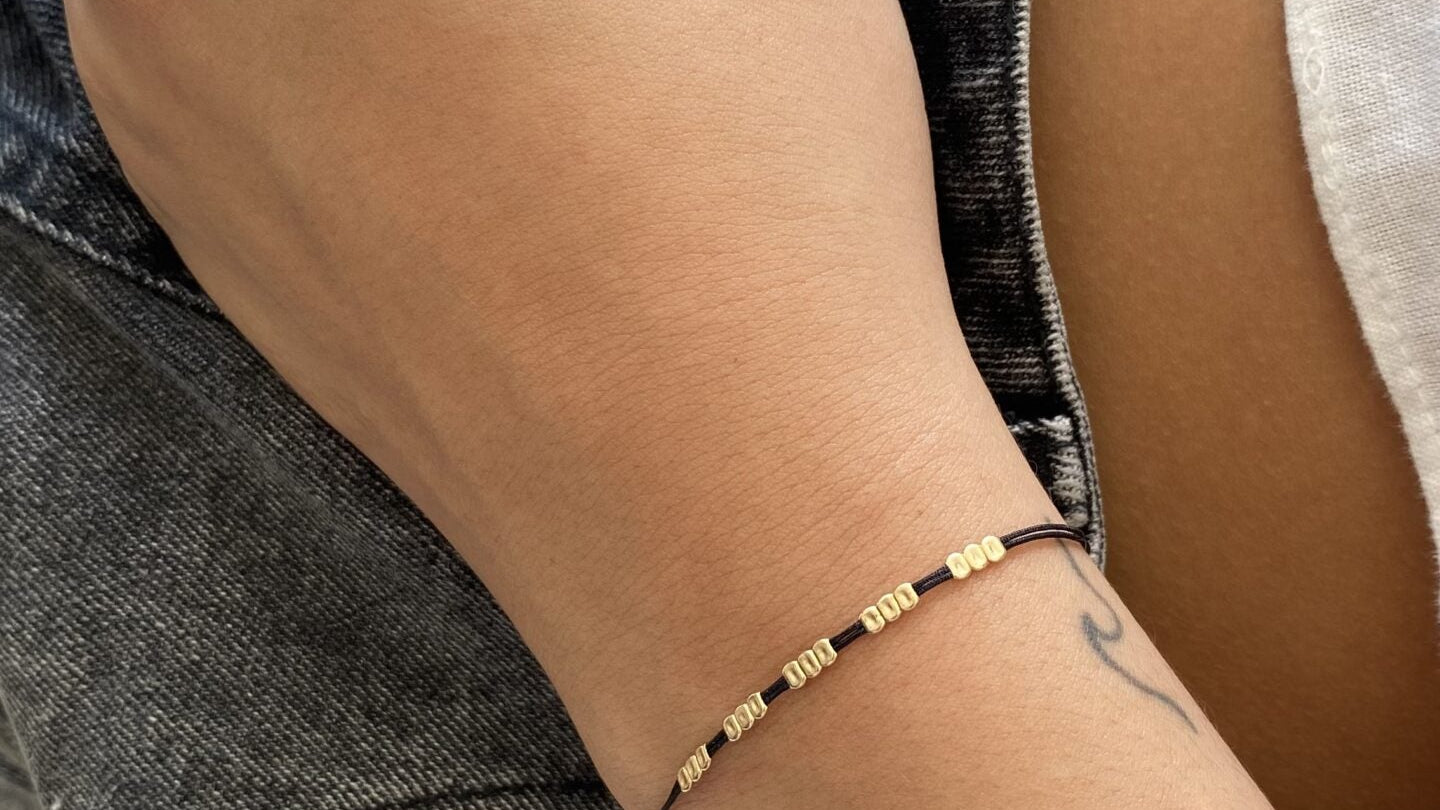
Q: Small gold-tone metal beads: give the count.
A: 15